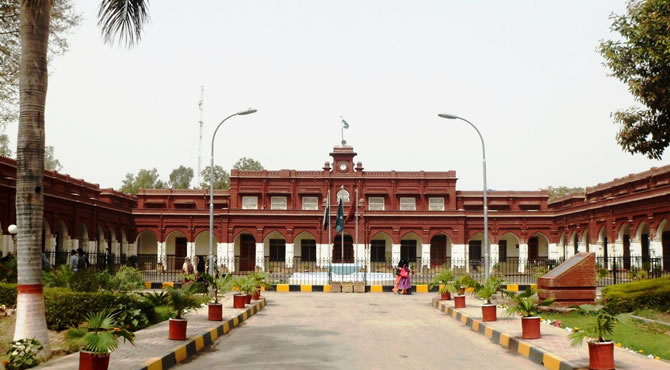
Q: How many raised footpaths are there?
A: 2